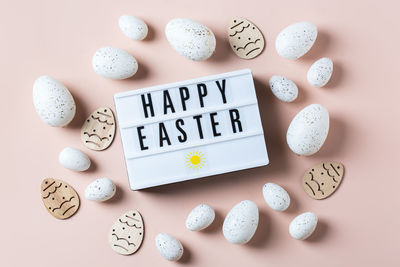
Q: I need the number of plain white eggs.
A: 15